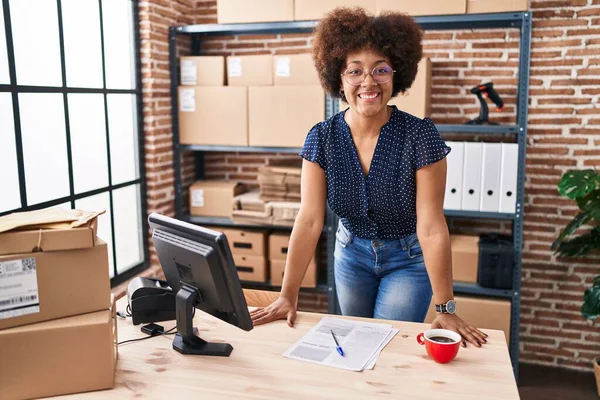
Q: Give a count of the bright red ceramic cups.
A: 1